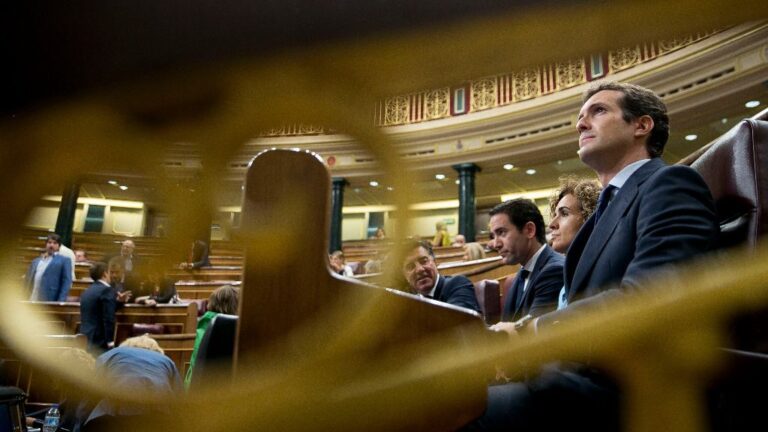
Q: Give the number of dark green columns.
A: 3